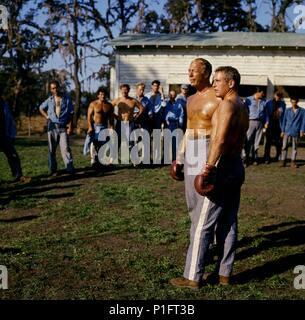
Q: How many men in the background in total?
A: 11